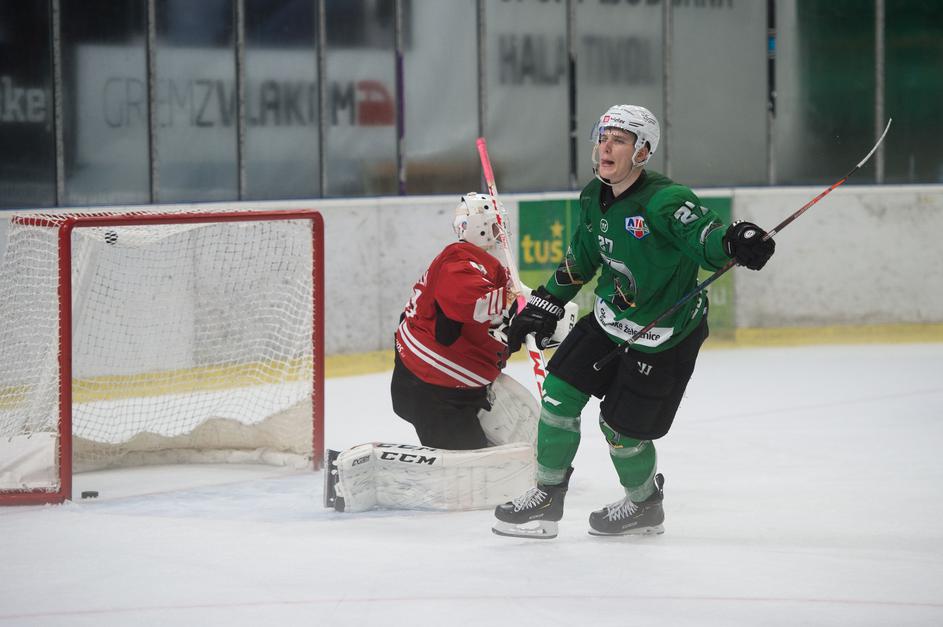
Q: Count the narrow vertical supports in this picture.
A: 10